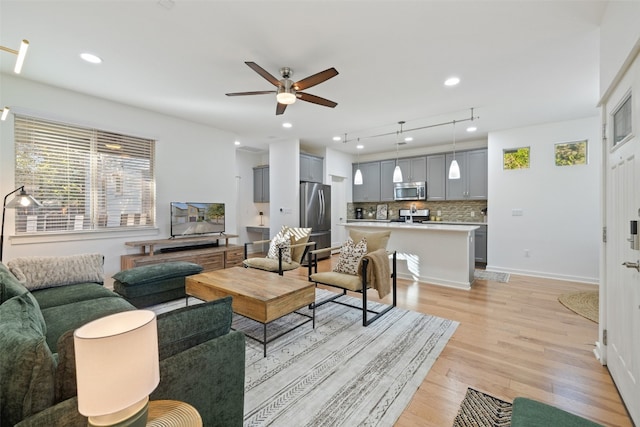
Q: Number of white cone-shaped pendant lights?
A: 3